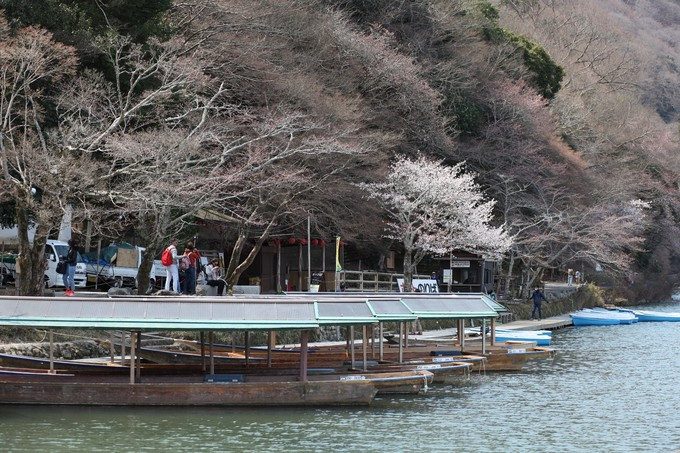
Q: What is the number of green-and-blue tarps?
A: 1